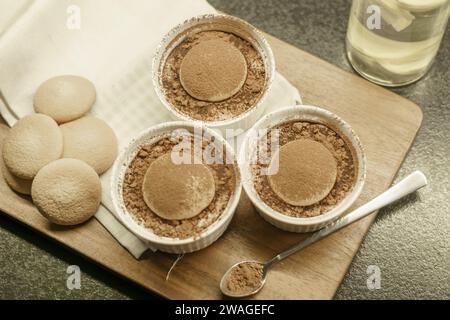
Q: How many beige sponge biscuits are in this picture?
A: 5